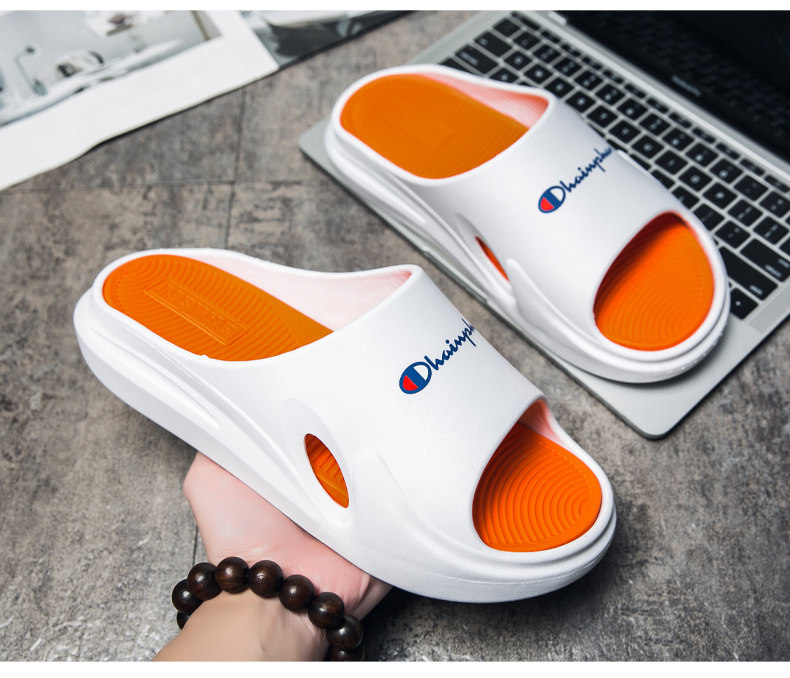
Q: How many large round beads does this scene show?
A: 9